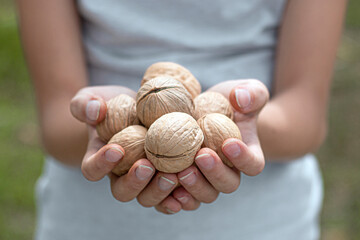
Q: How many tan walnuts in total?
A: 7